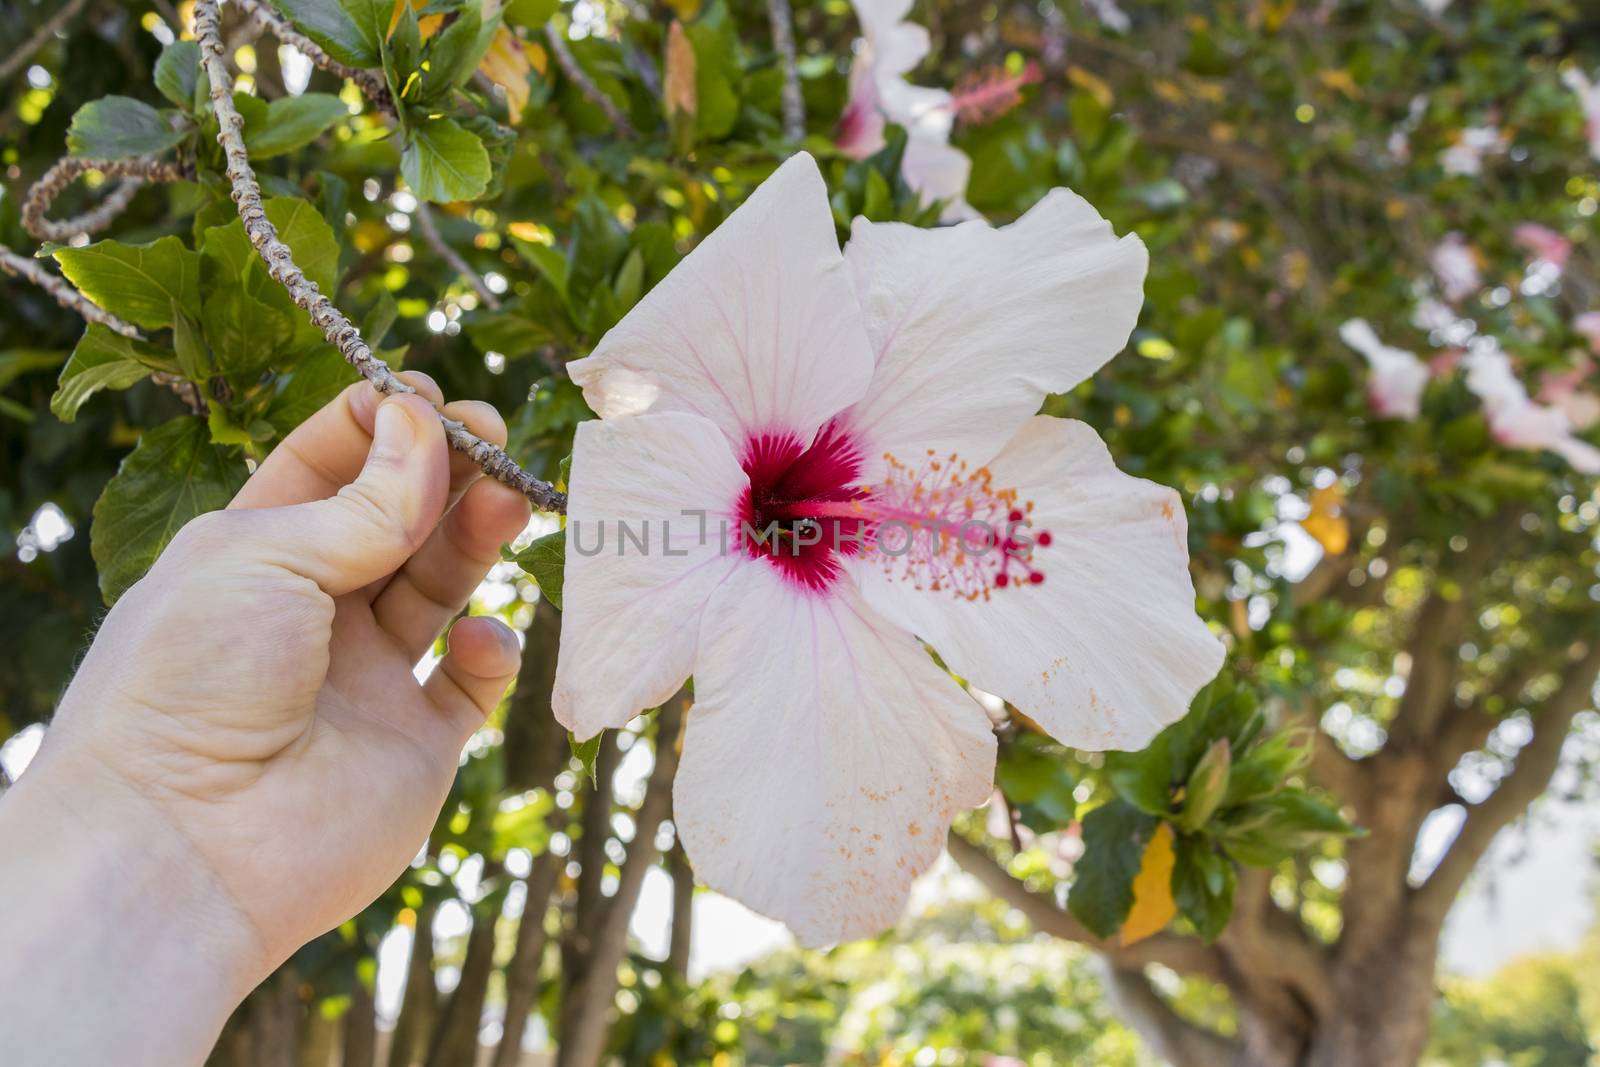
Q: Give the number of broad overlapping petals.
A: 5